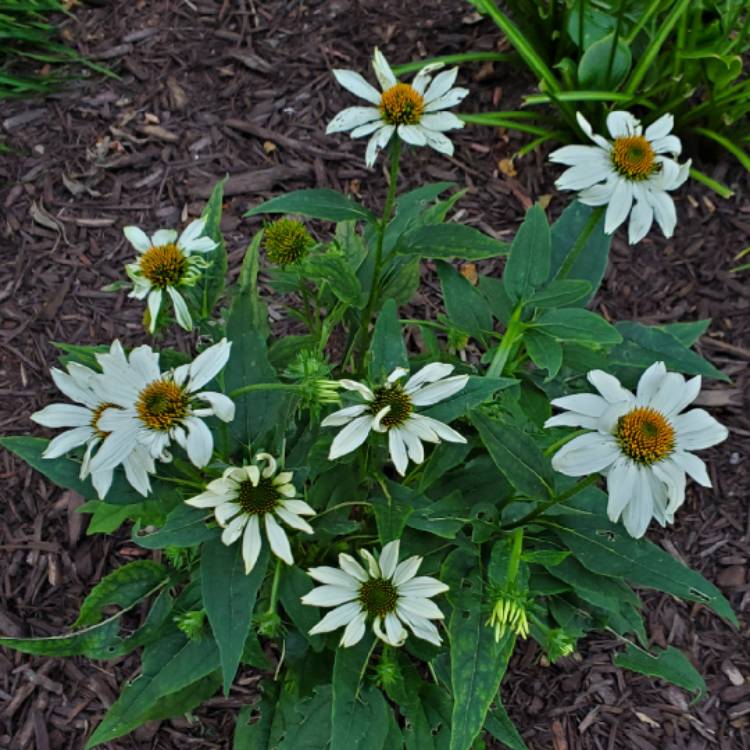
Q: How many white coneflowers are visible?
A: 9